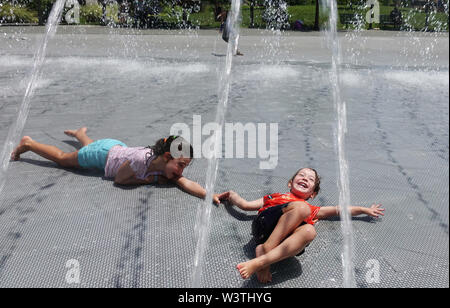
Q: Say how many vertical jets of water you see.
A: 3